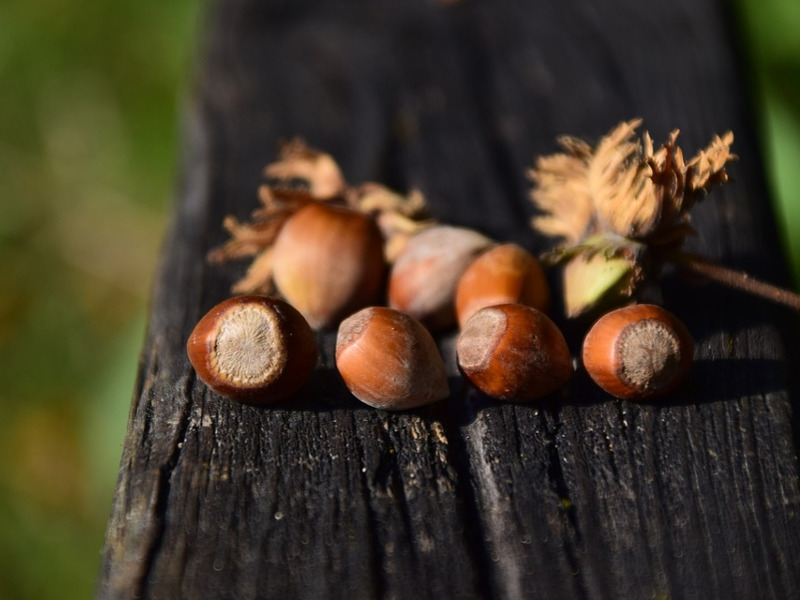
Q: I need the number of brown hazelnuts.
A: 7